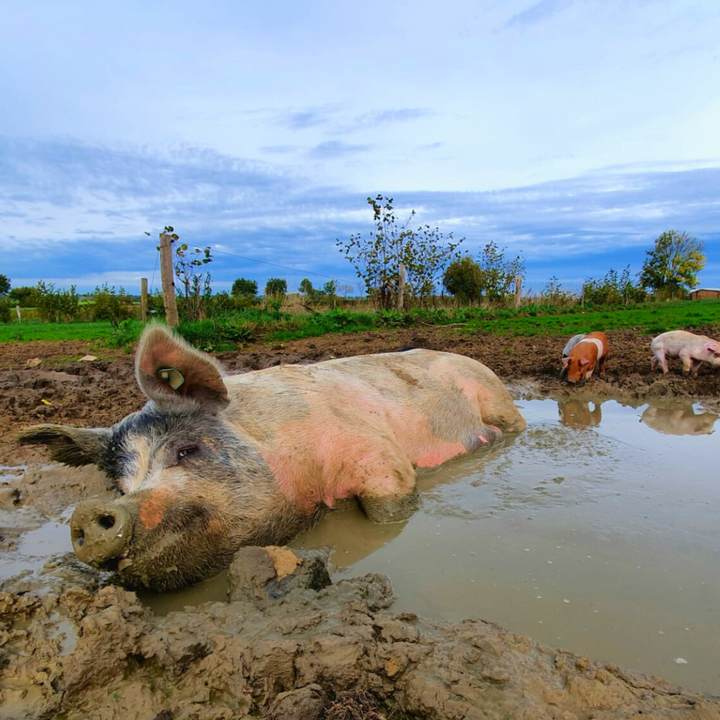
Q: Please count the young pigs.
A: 3